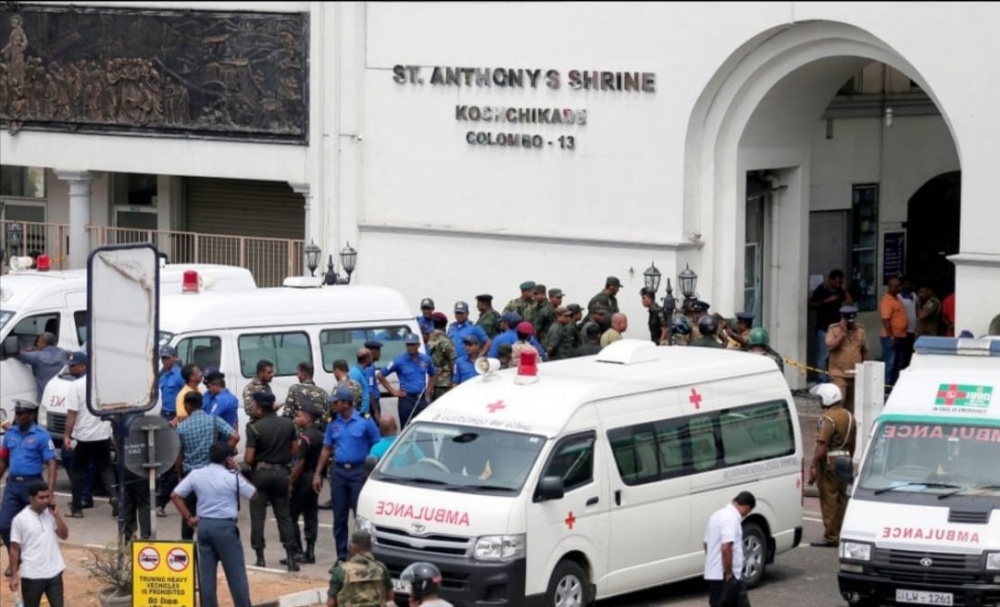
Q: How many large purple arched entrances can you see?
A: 0